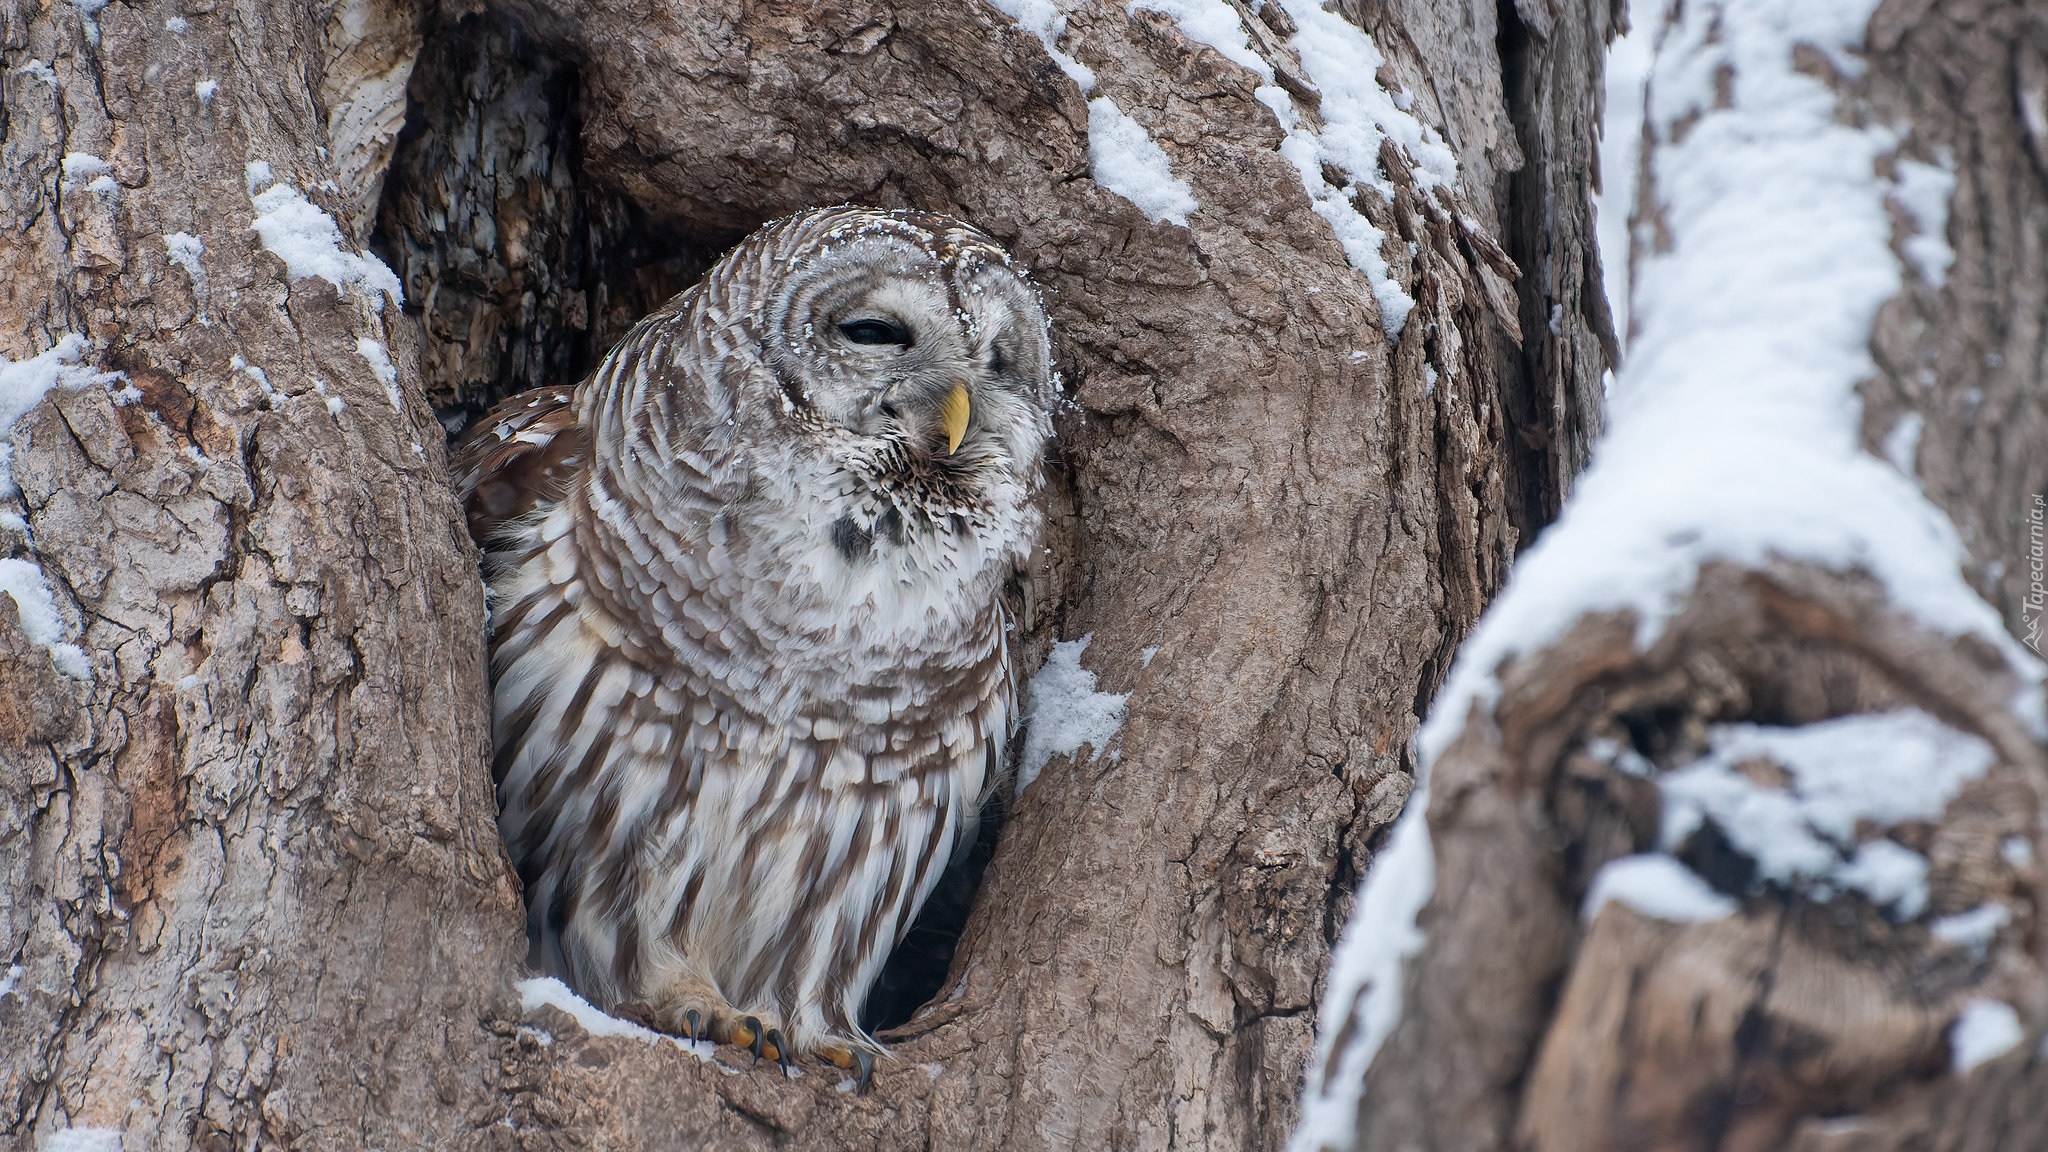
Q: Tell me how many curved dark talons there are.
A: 4